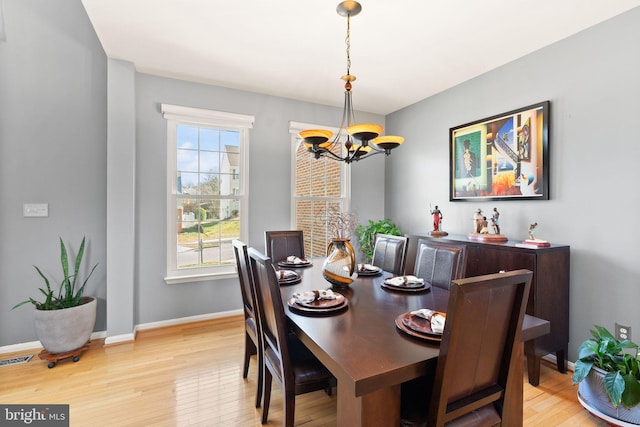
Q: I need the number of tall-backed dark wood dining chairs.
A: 6